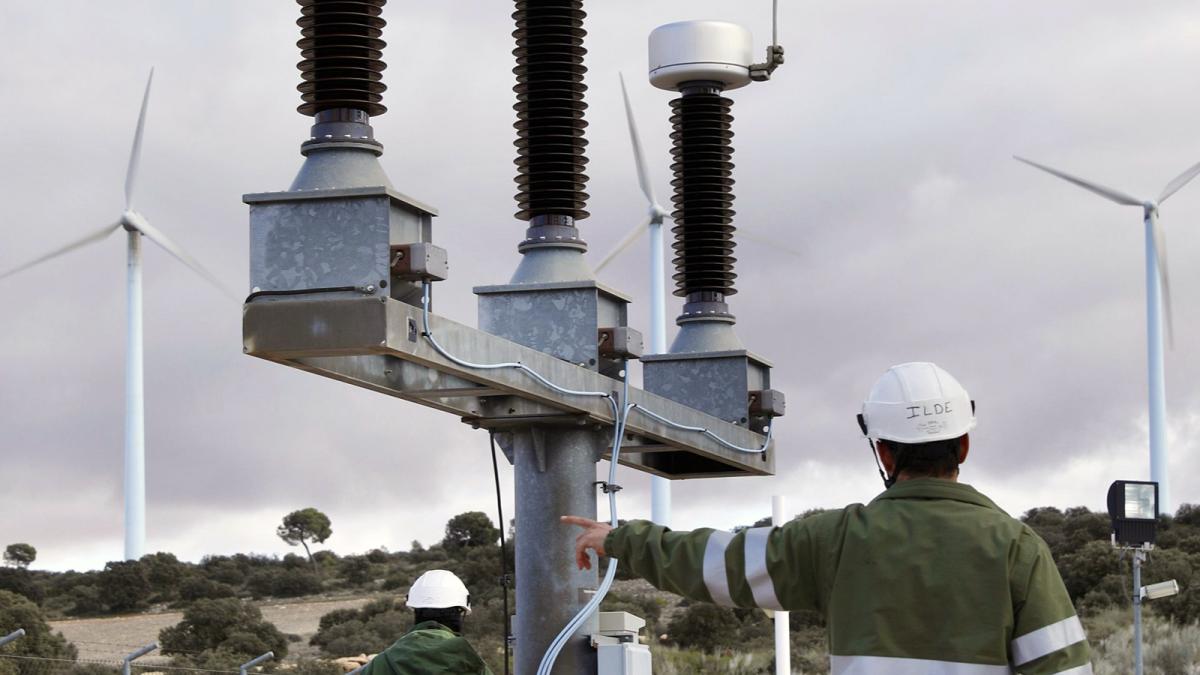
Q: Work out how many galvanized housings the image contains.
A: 3